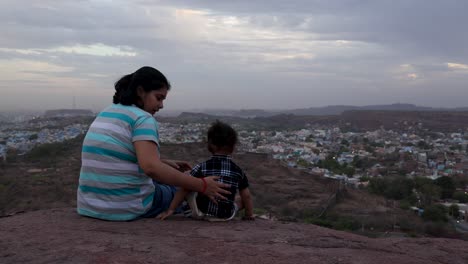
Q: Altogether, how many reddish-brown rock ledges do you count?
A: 1